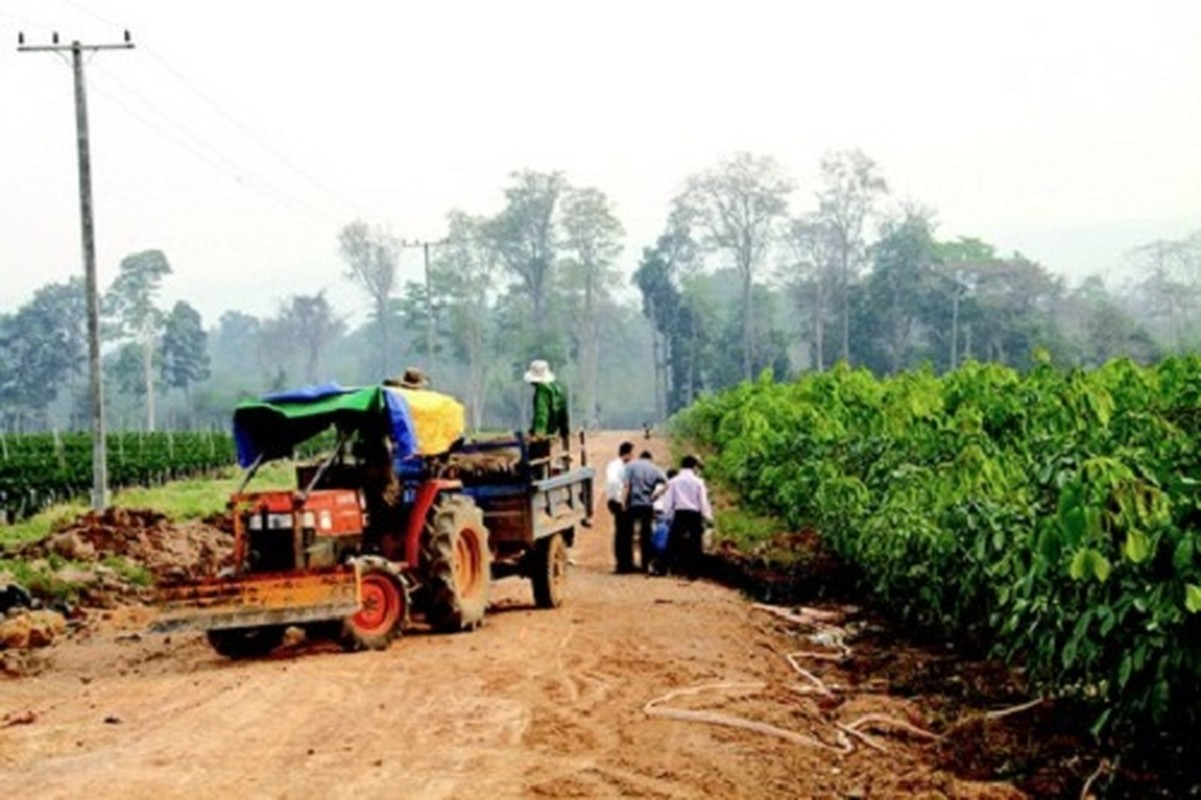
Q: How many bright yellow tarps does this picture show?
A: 1